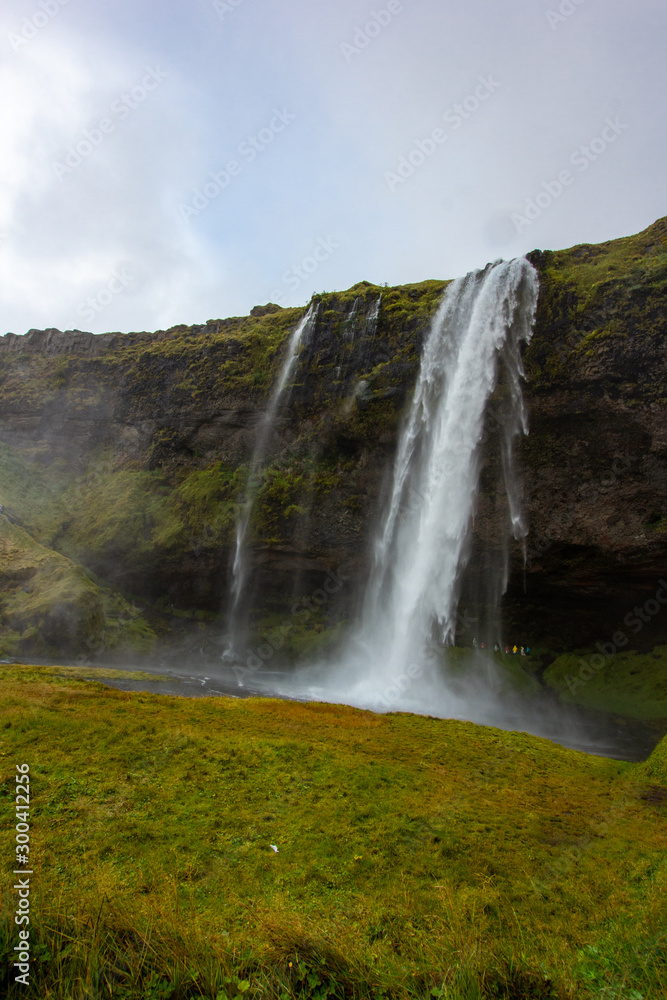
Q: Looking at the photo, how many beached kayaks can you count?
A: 0